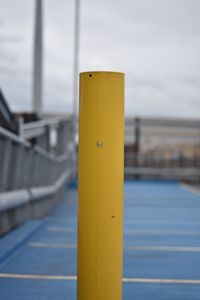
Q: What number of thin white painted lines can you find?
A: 3